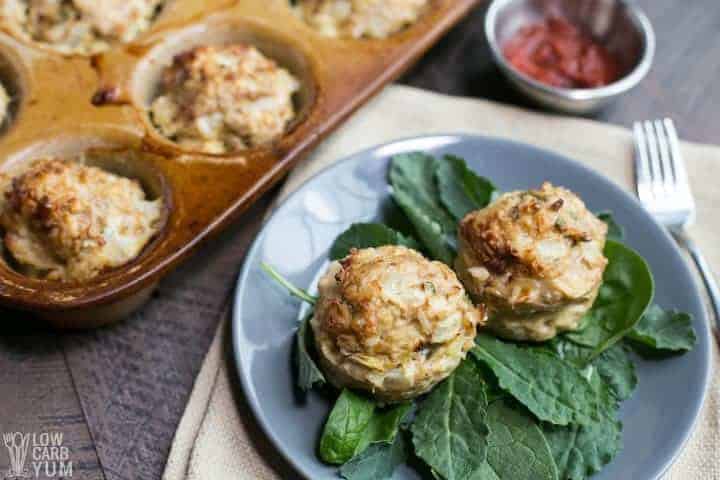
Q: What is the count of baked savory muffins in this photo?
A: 7